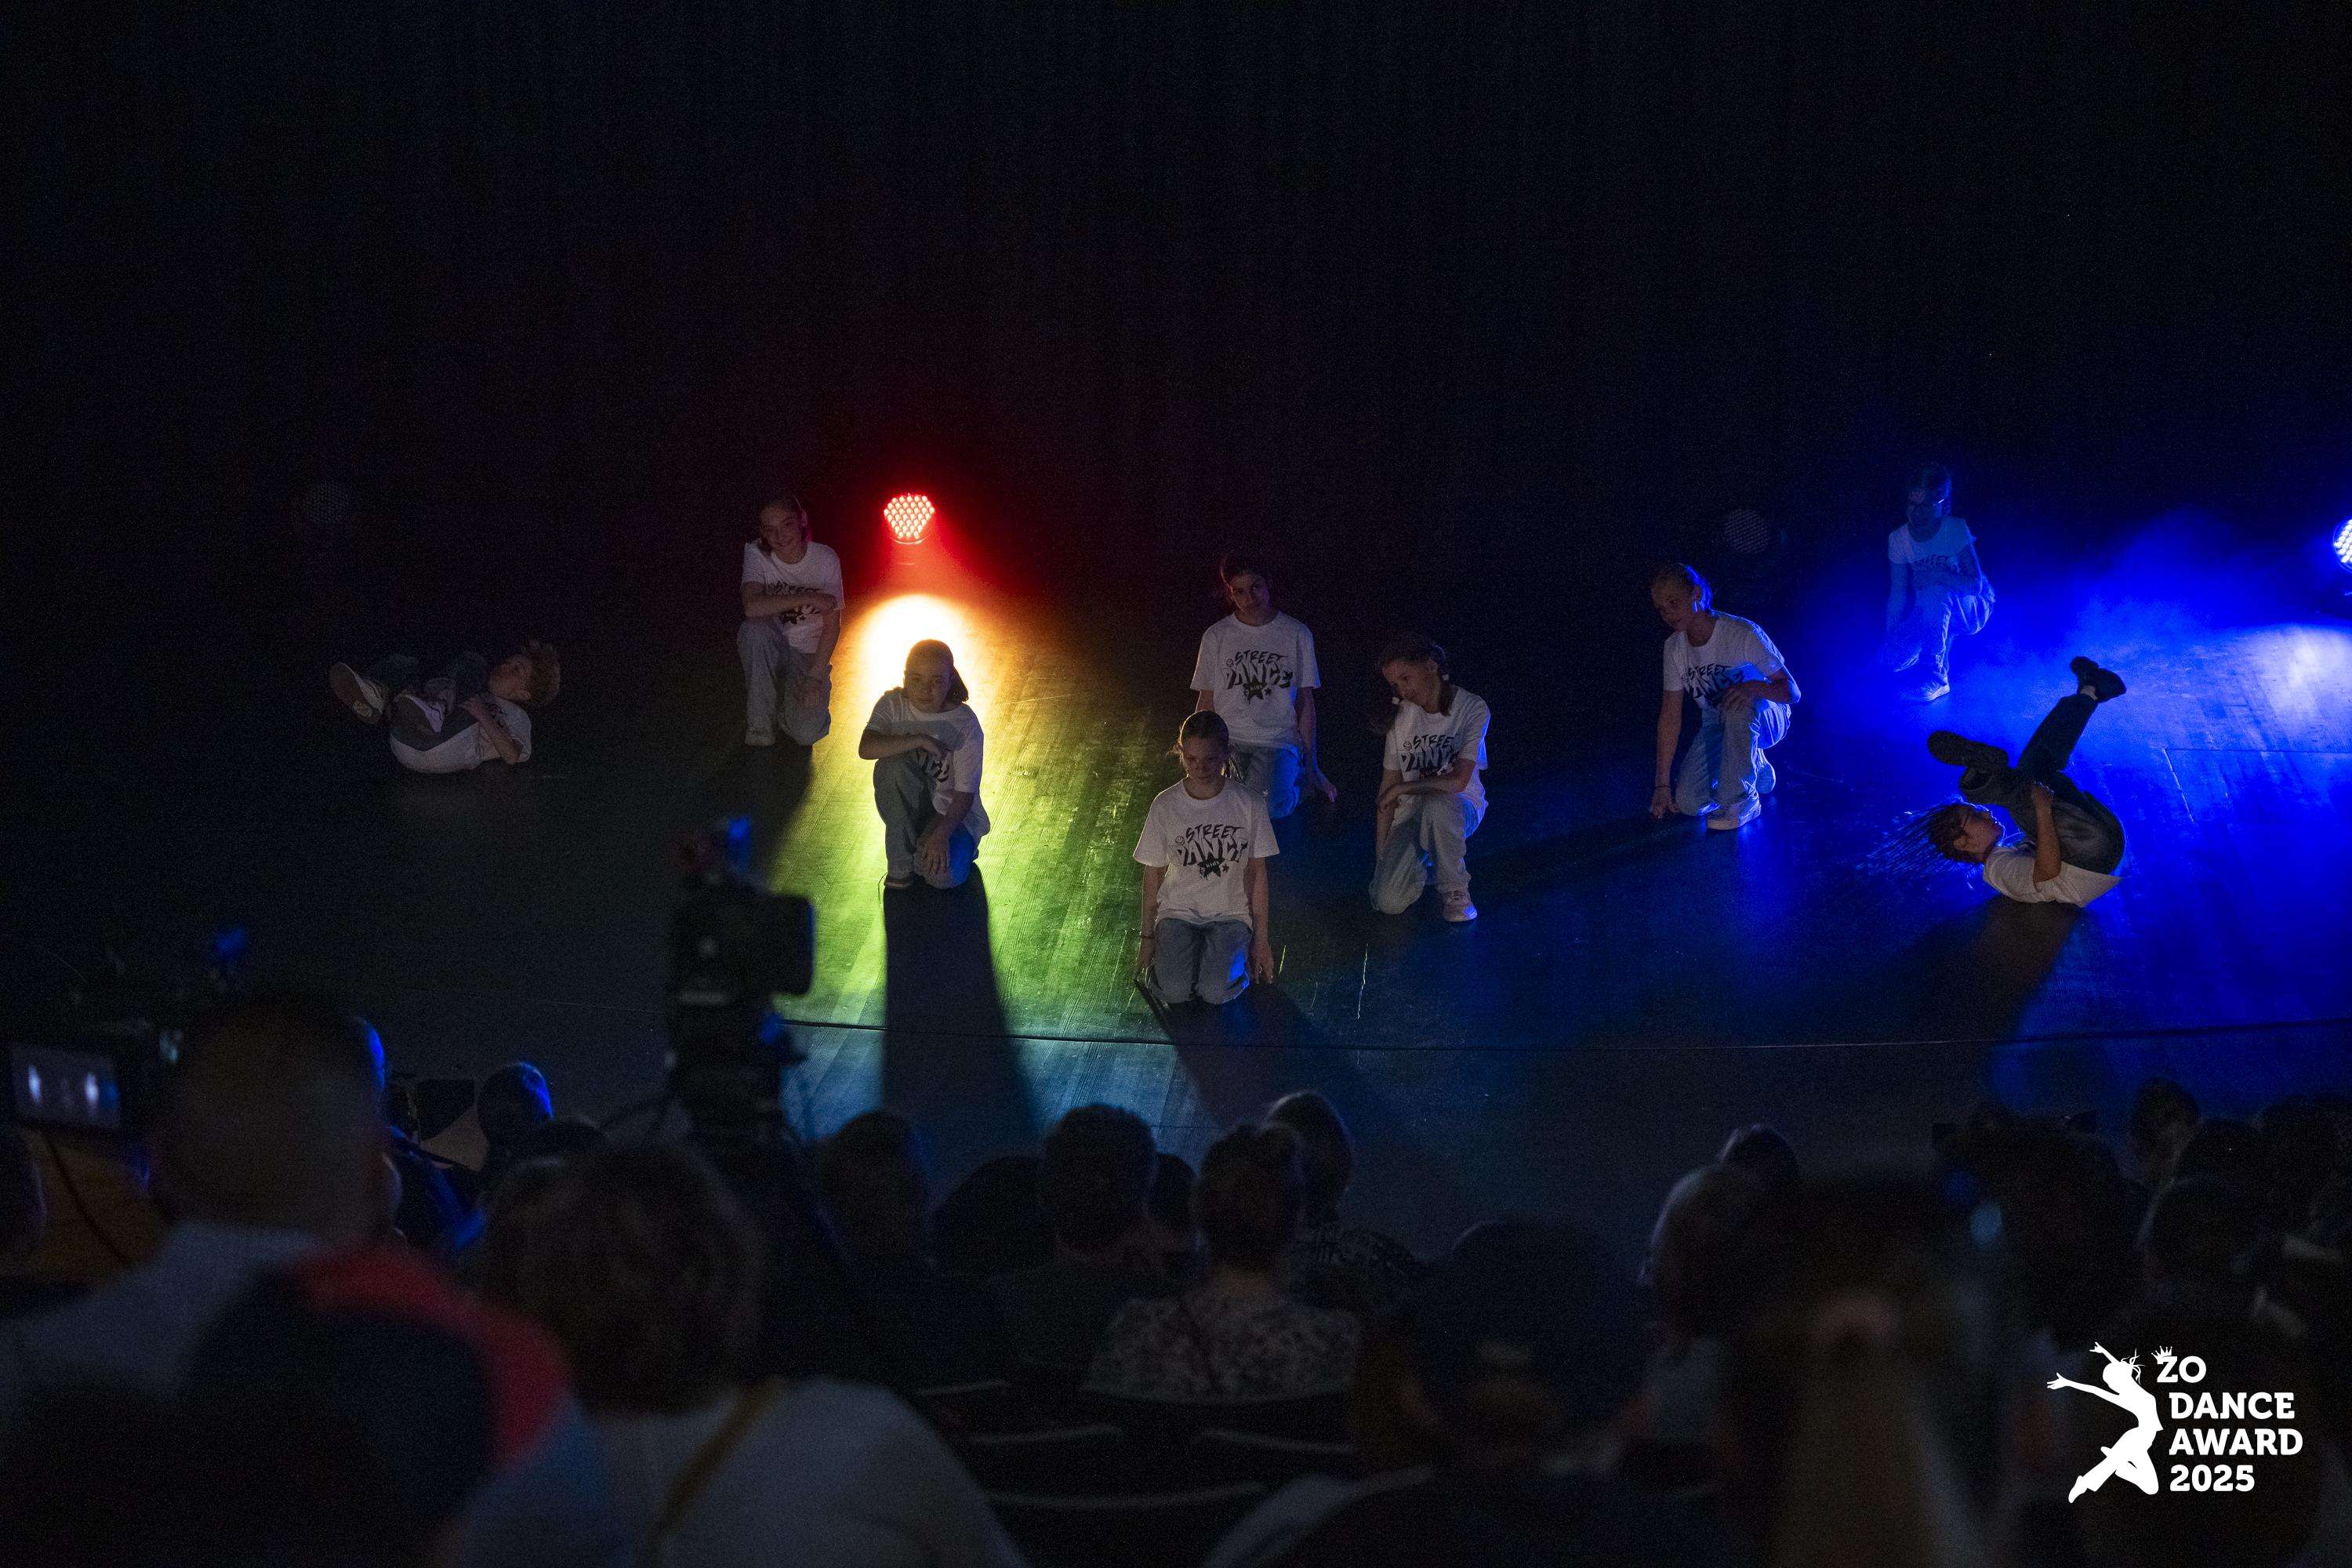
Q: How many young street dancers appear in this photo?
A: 9